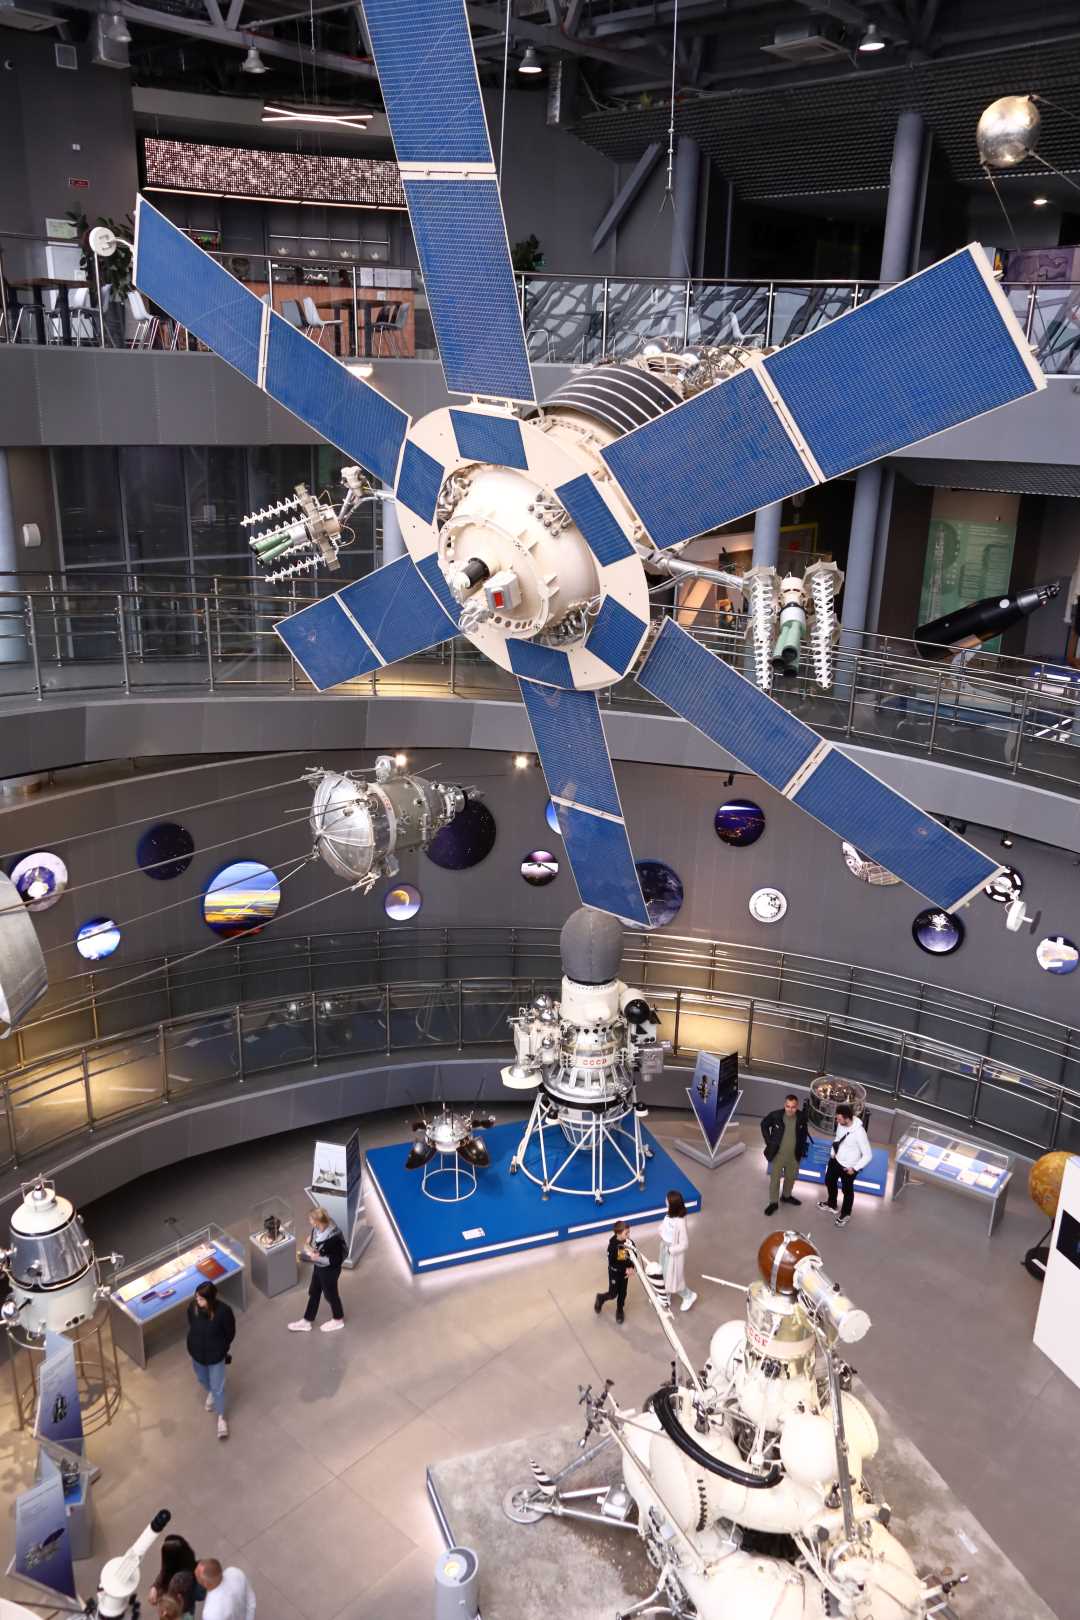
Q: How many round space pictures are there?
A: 15